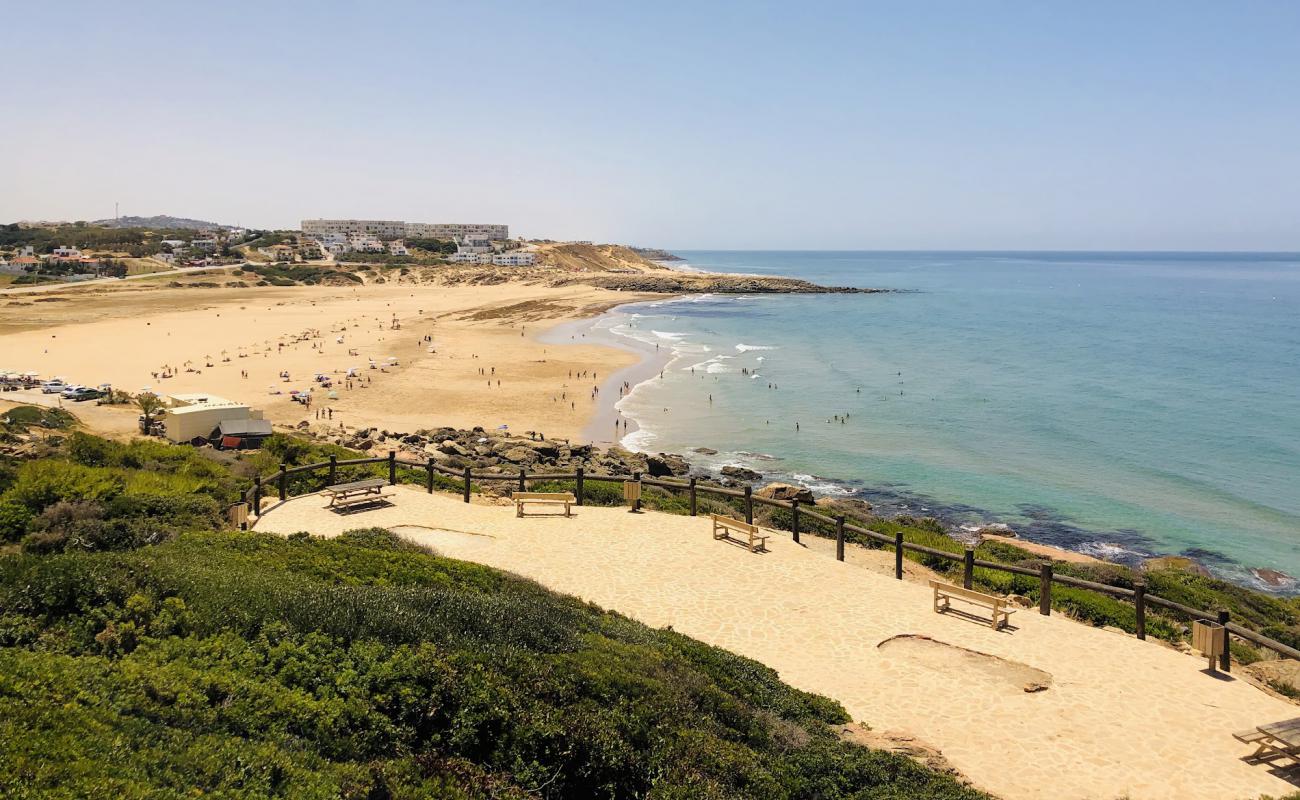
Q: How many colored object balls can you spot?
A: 0